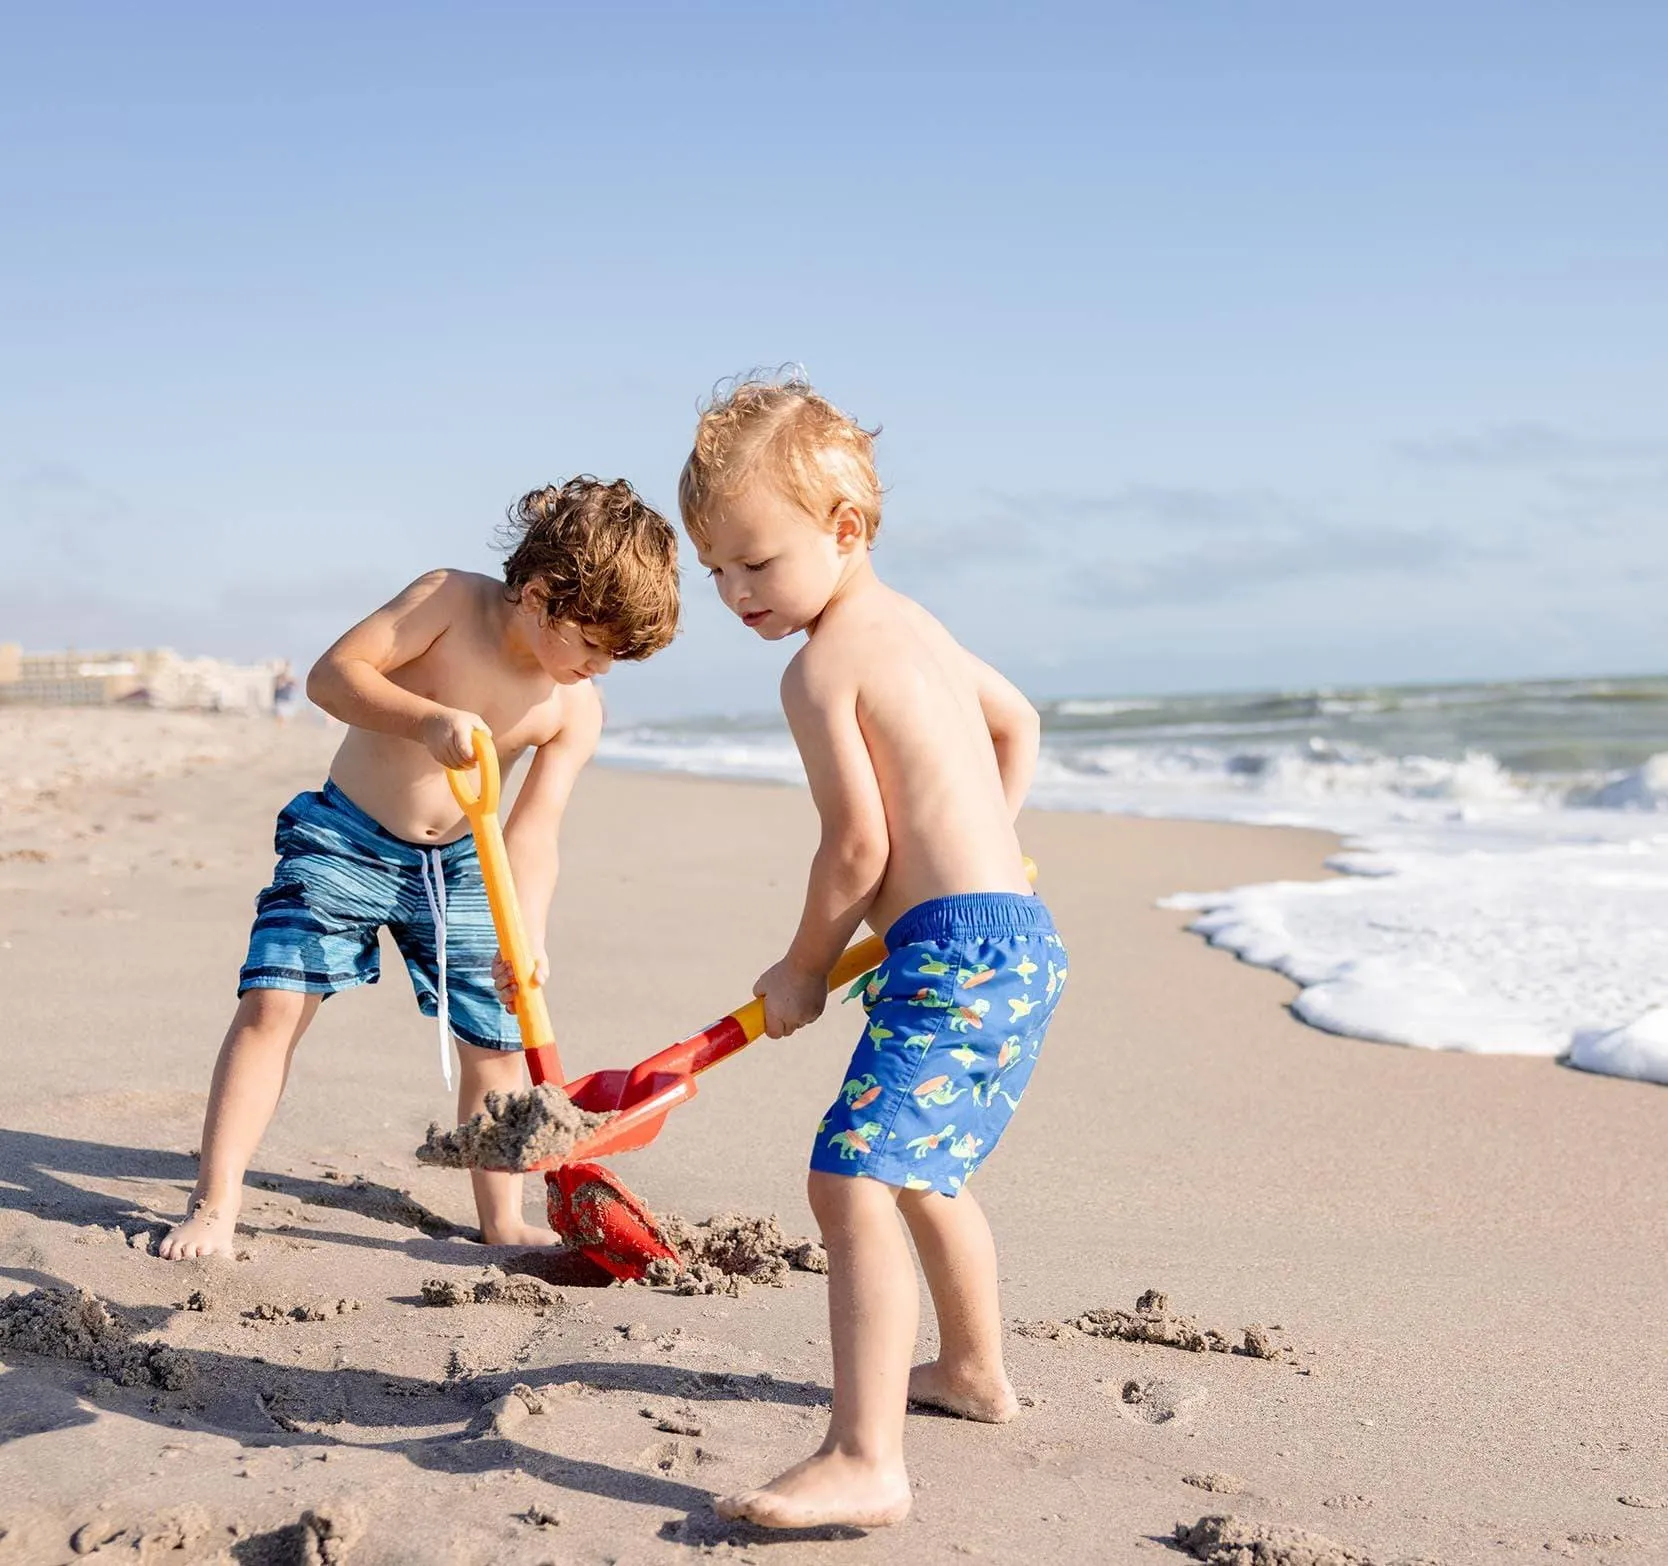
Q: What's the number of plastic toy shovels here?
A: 2